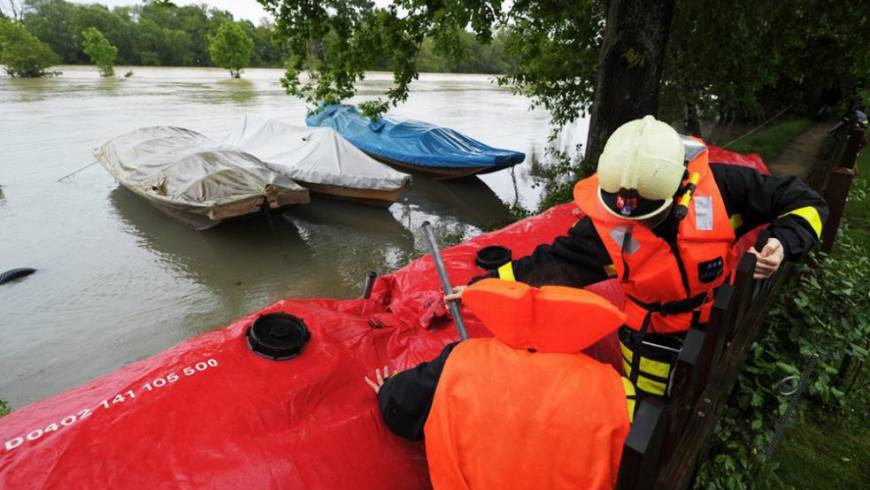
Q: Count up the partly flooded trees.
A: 3